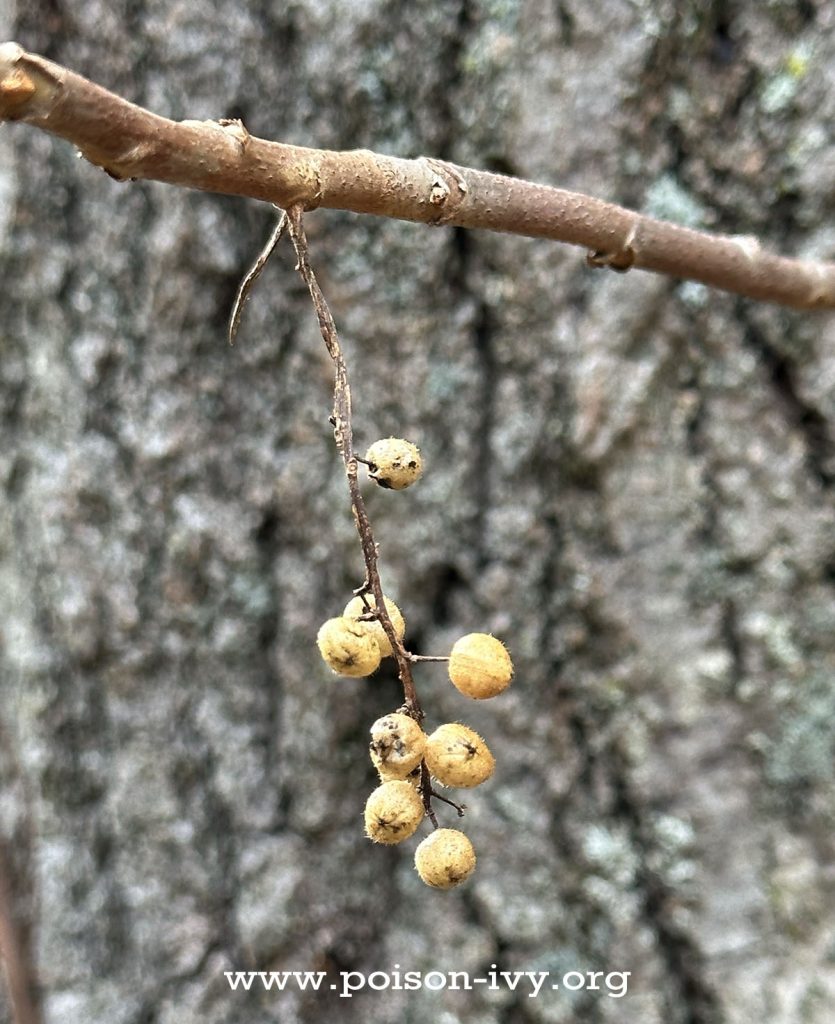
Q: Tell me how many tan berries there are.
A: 9